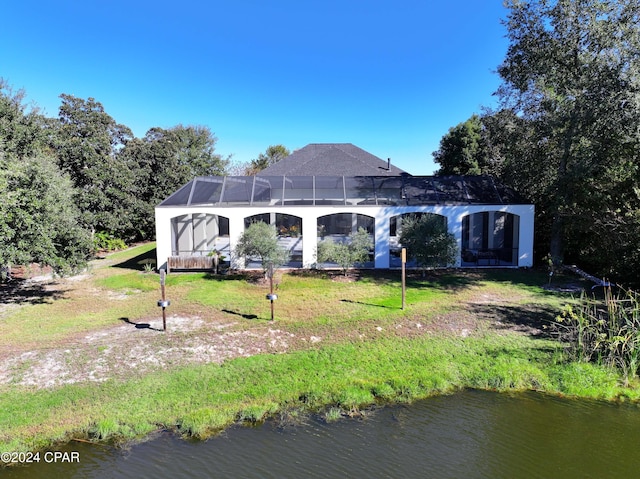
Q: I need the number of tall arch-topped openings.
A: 5